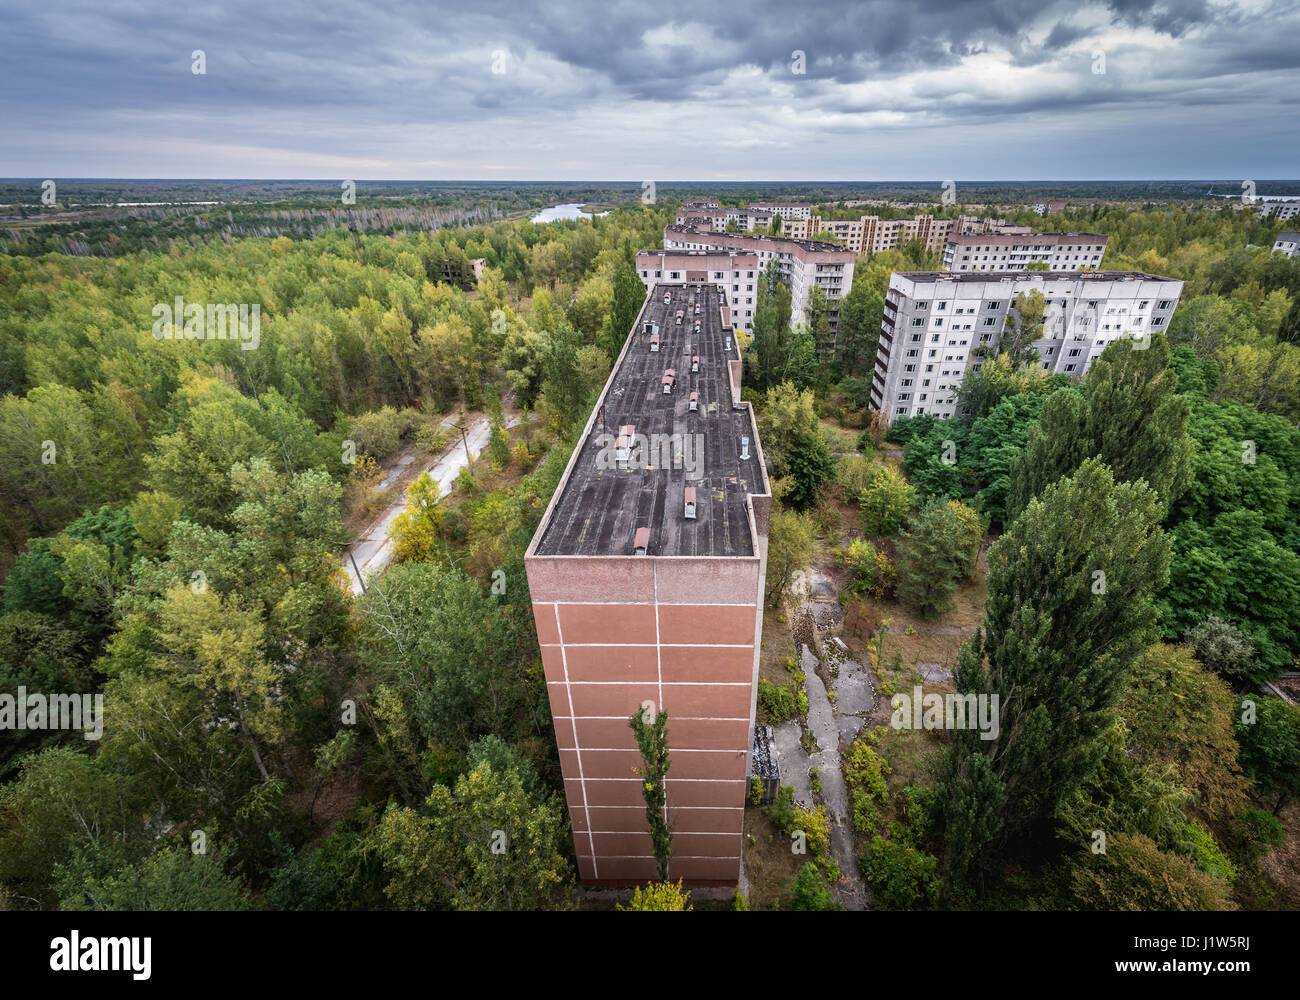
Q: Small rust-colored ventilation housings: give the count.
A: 12